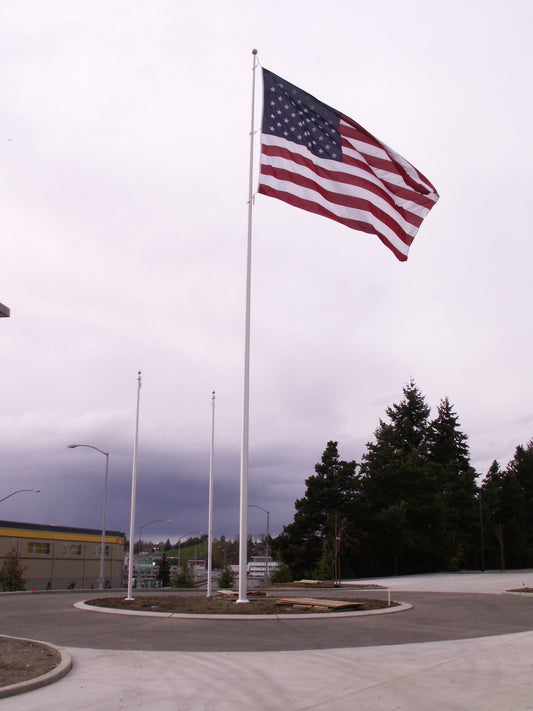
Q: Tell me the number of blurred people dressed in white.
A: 0